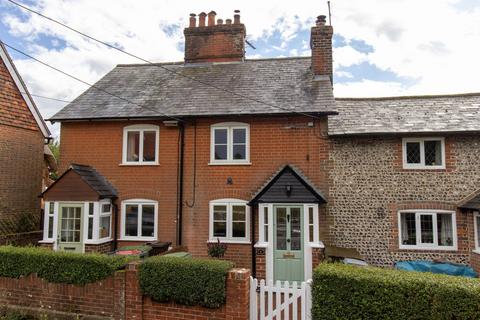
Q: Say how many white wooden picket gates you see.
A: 1